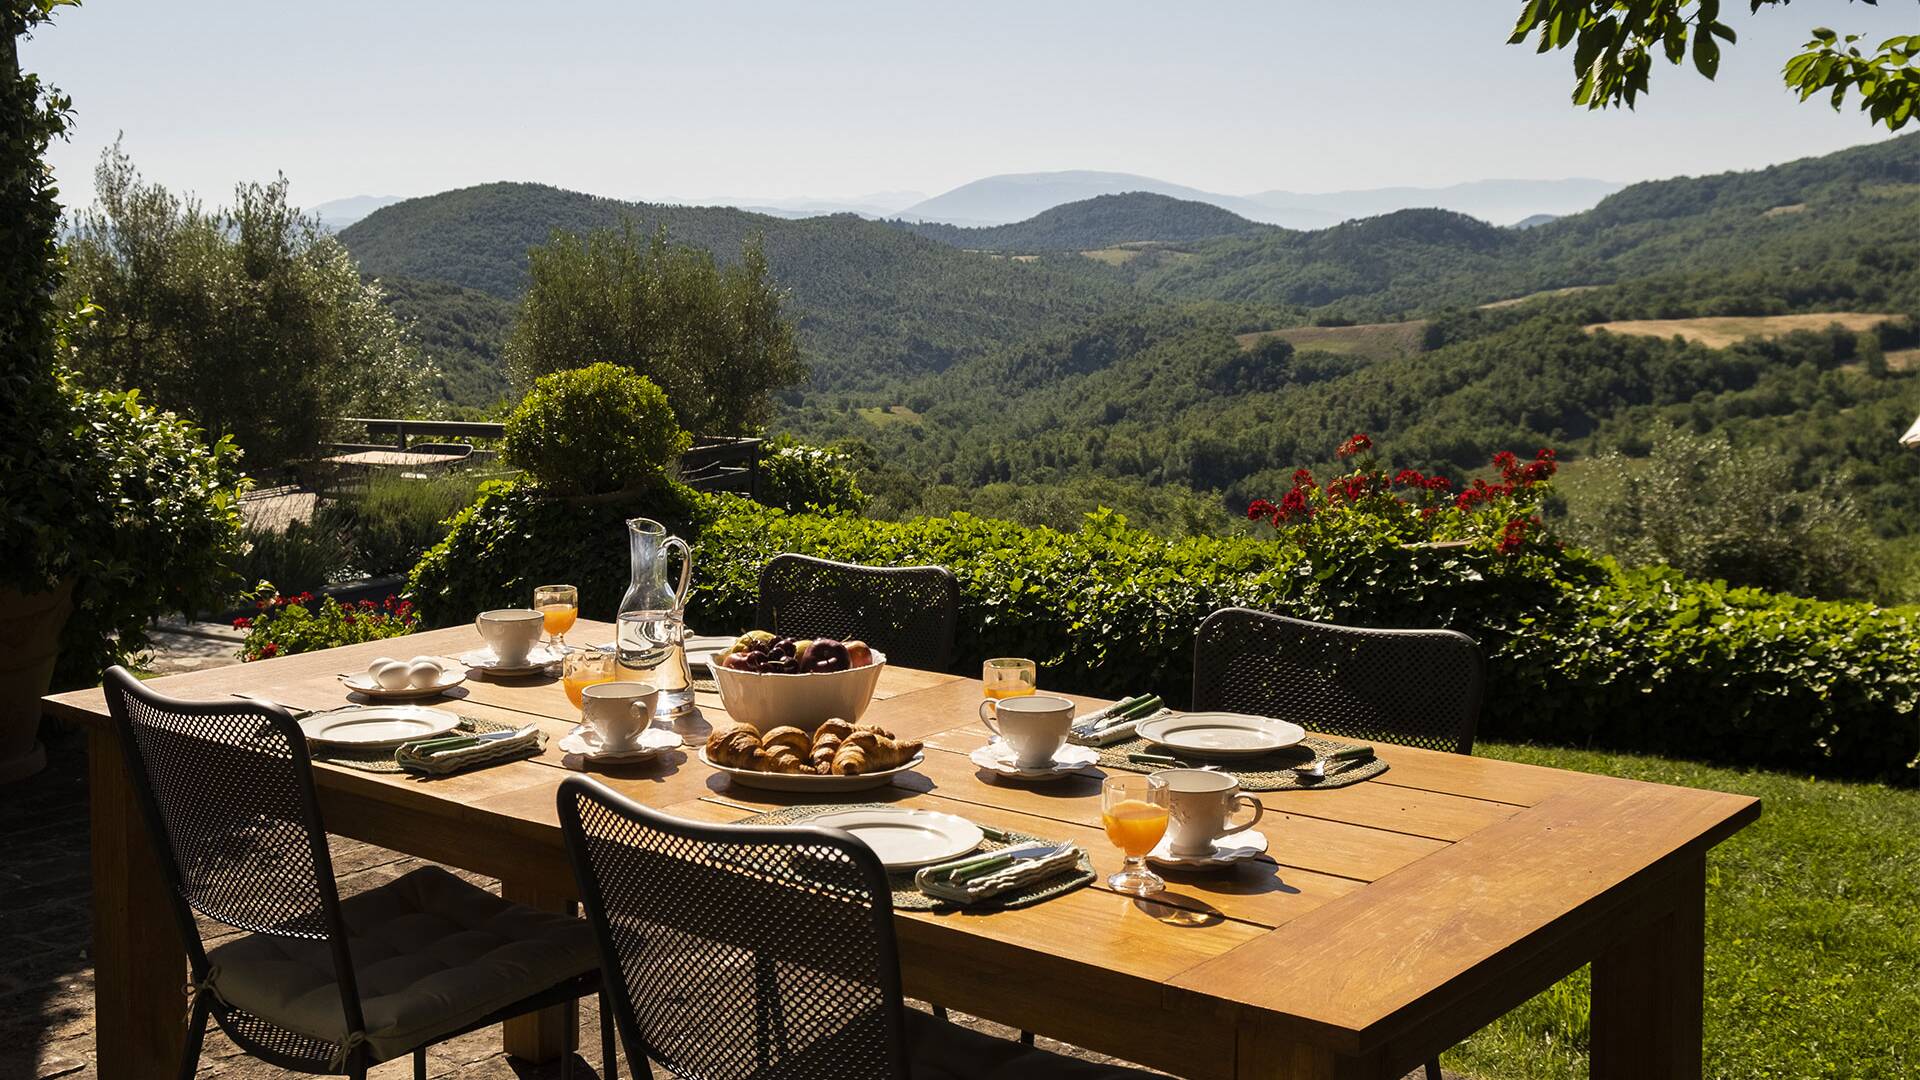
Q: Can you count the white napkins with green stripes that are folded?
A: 3